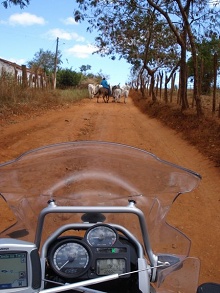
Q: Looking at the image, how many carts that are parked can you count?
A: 0